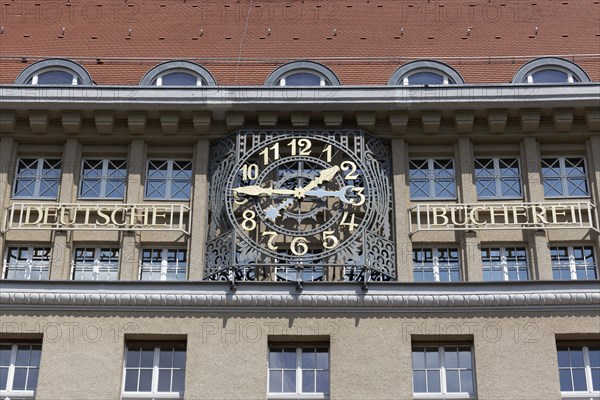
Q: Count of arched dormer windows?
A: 5